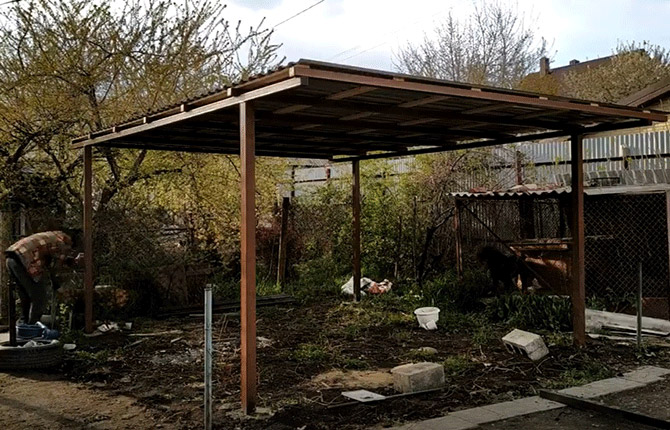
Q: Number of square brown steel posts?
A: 4